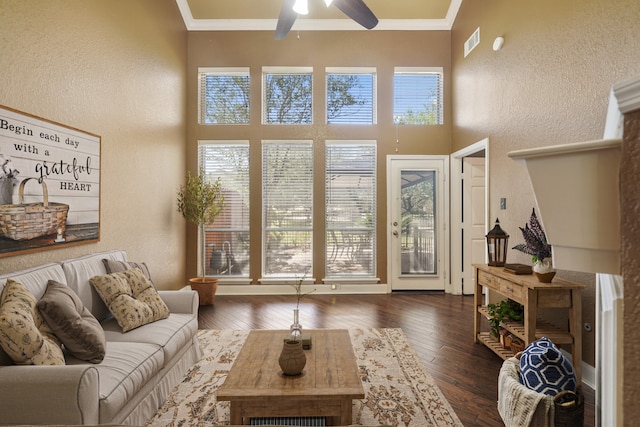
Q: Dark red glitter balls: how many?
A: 0